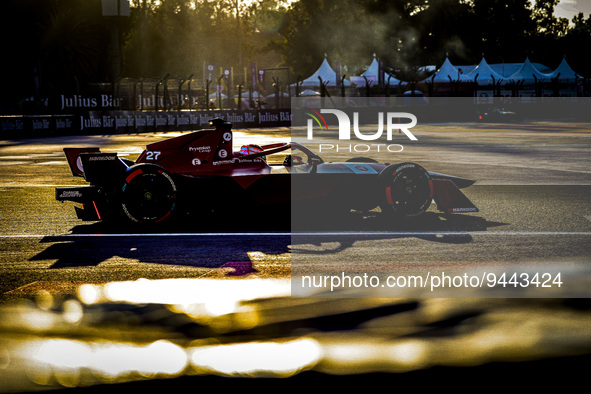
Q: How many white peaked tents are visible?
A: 6